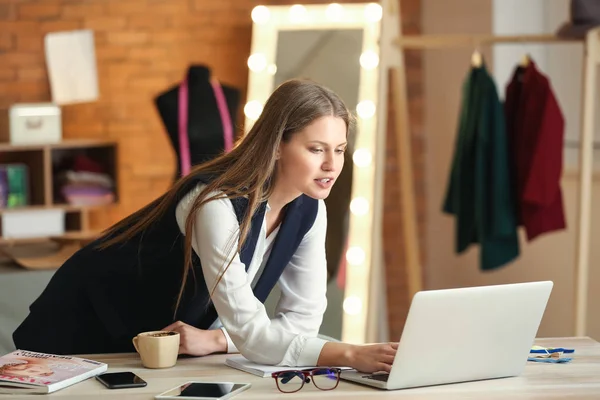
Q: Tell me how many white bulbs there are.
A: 12